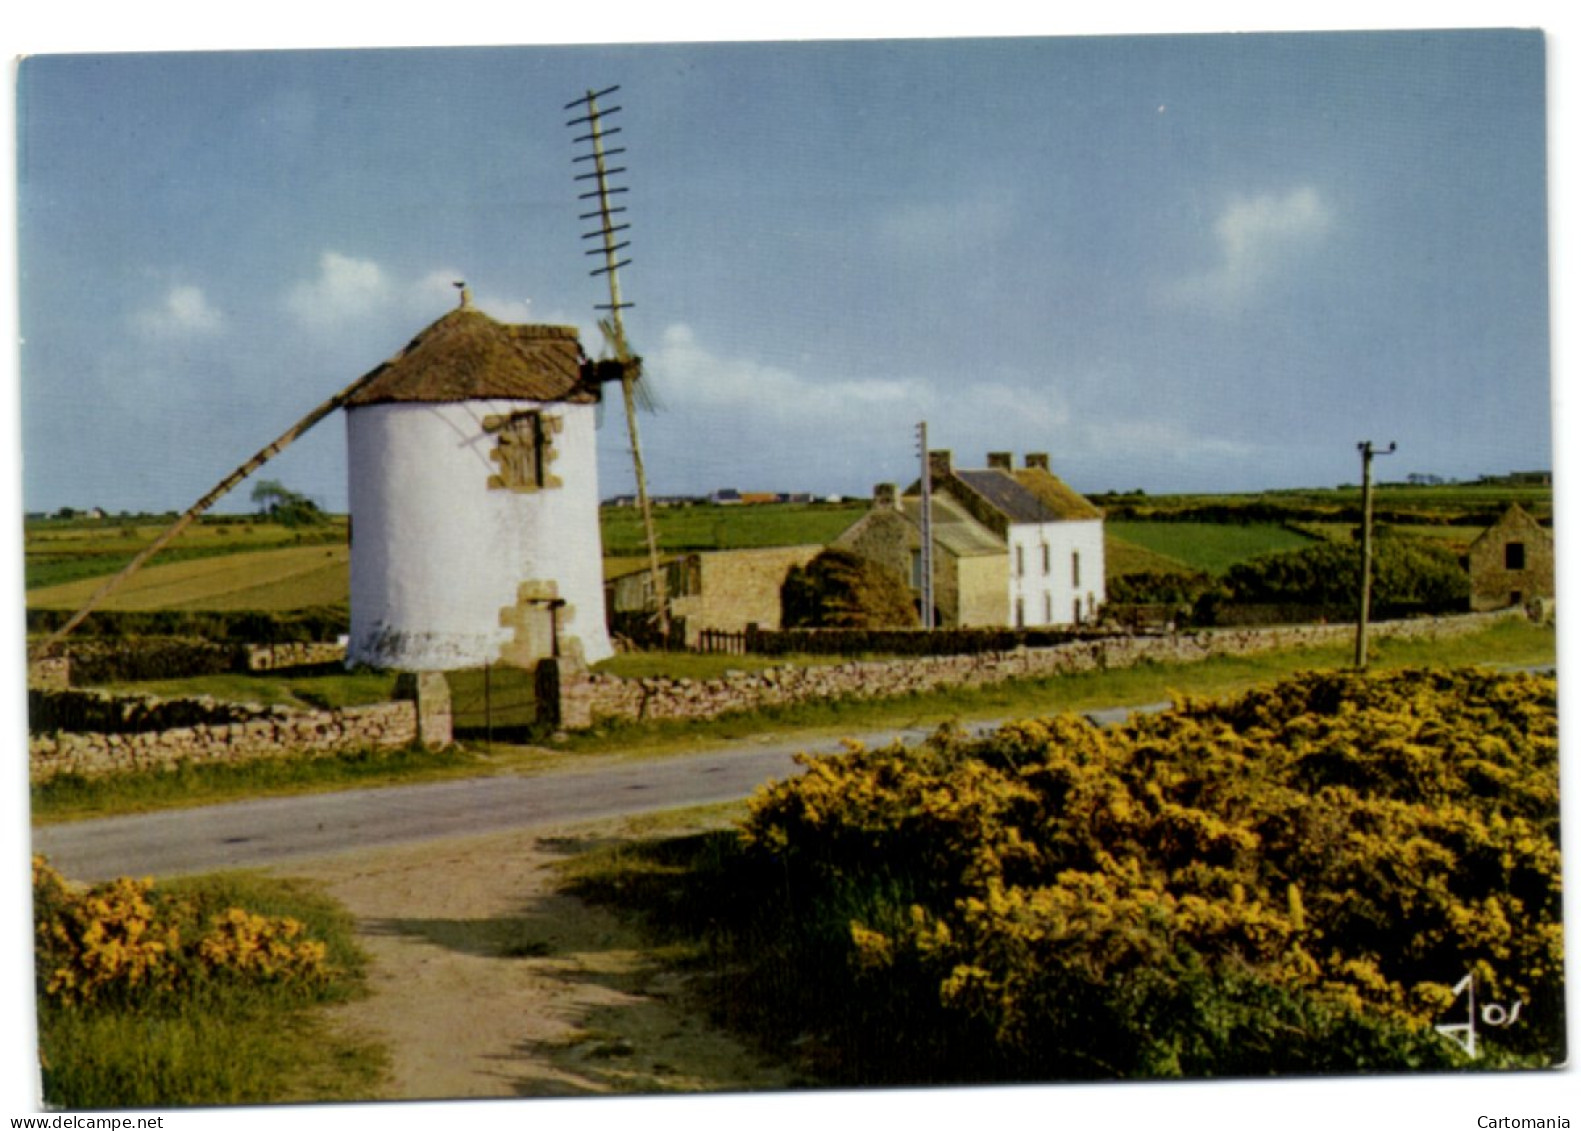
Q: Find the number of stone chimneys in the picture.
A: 4